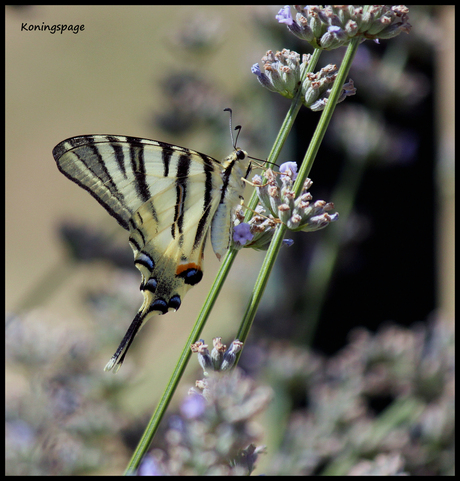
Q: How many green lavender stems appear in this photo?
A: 2